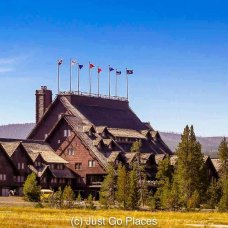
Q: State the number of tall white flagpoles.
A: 8